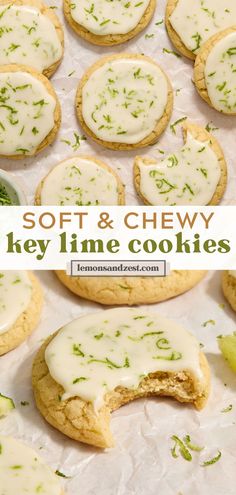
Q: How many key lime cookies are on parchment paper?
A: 13